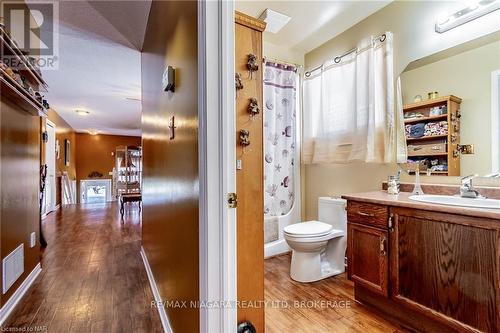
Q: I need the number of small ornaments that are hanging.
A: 4